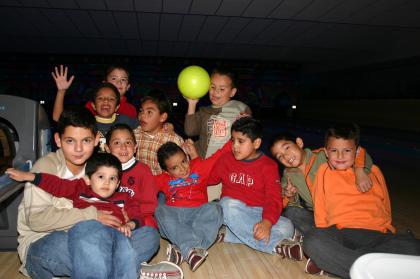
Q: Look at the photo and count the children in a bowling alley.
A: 11